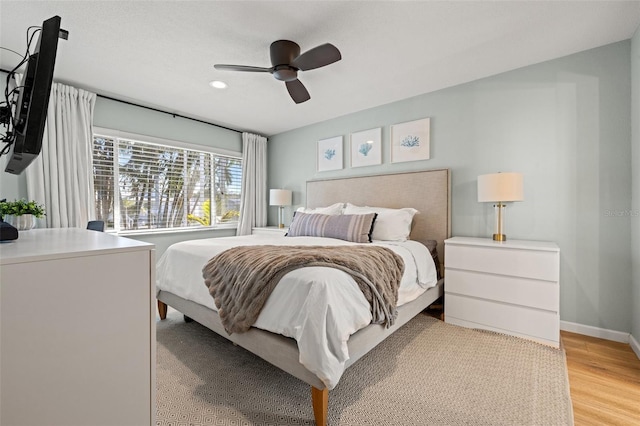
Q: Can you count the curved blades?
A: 3